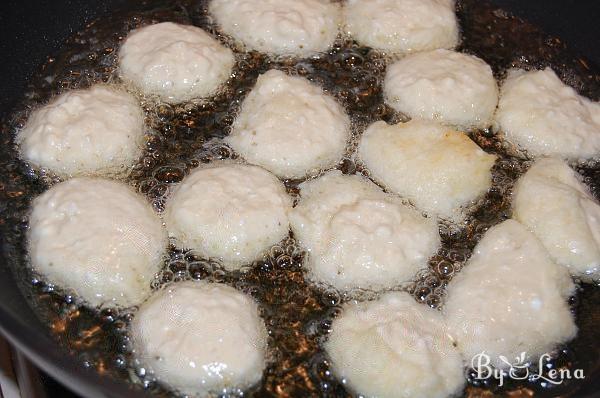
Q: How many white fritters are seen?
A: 15